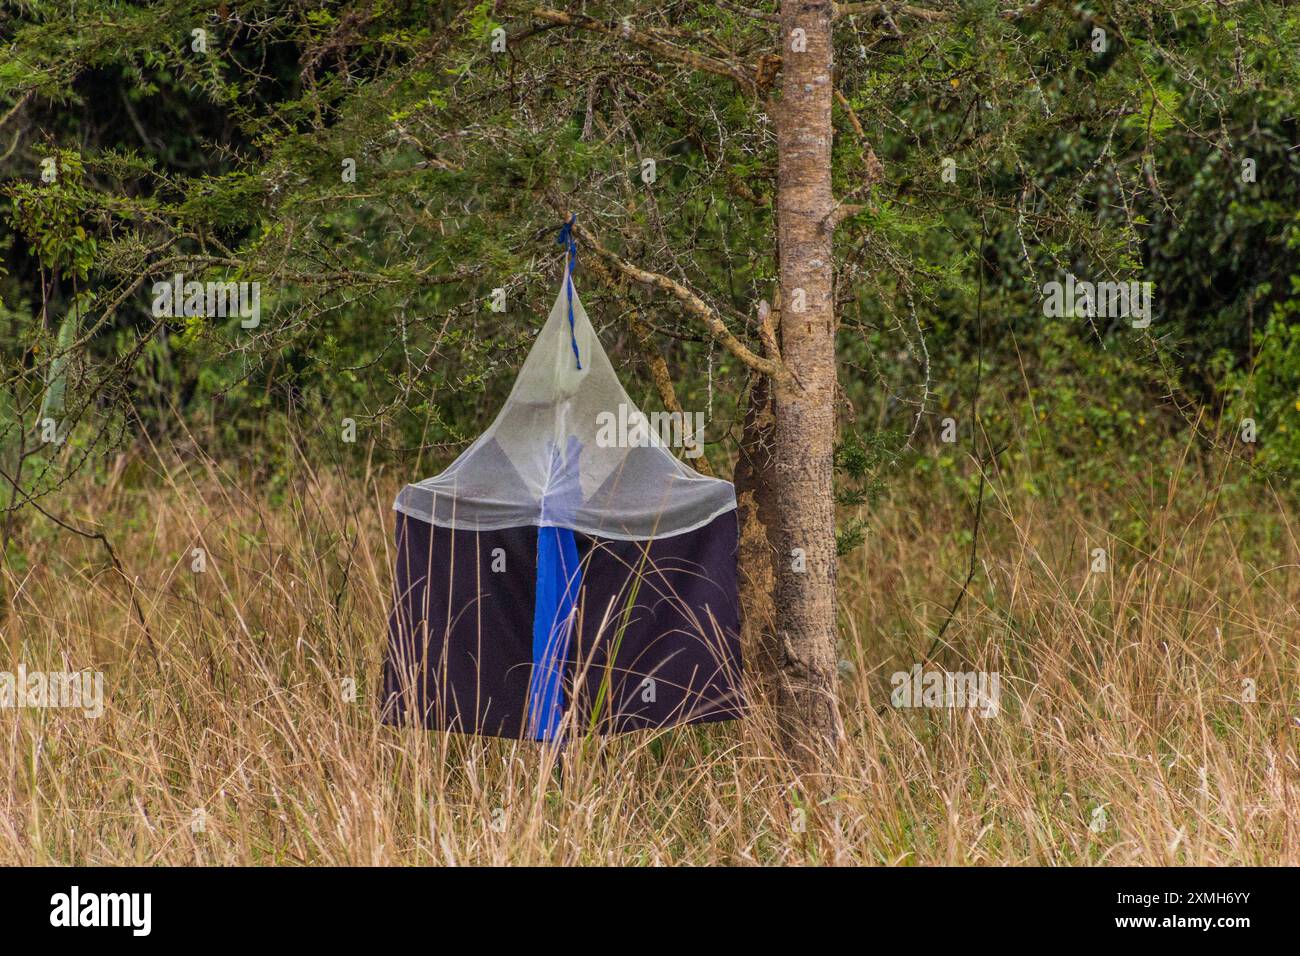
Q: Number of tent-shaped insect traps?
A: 1